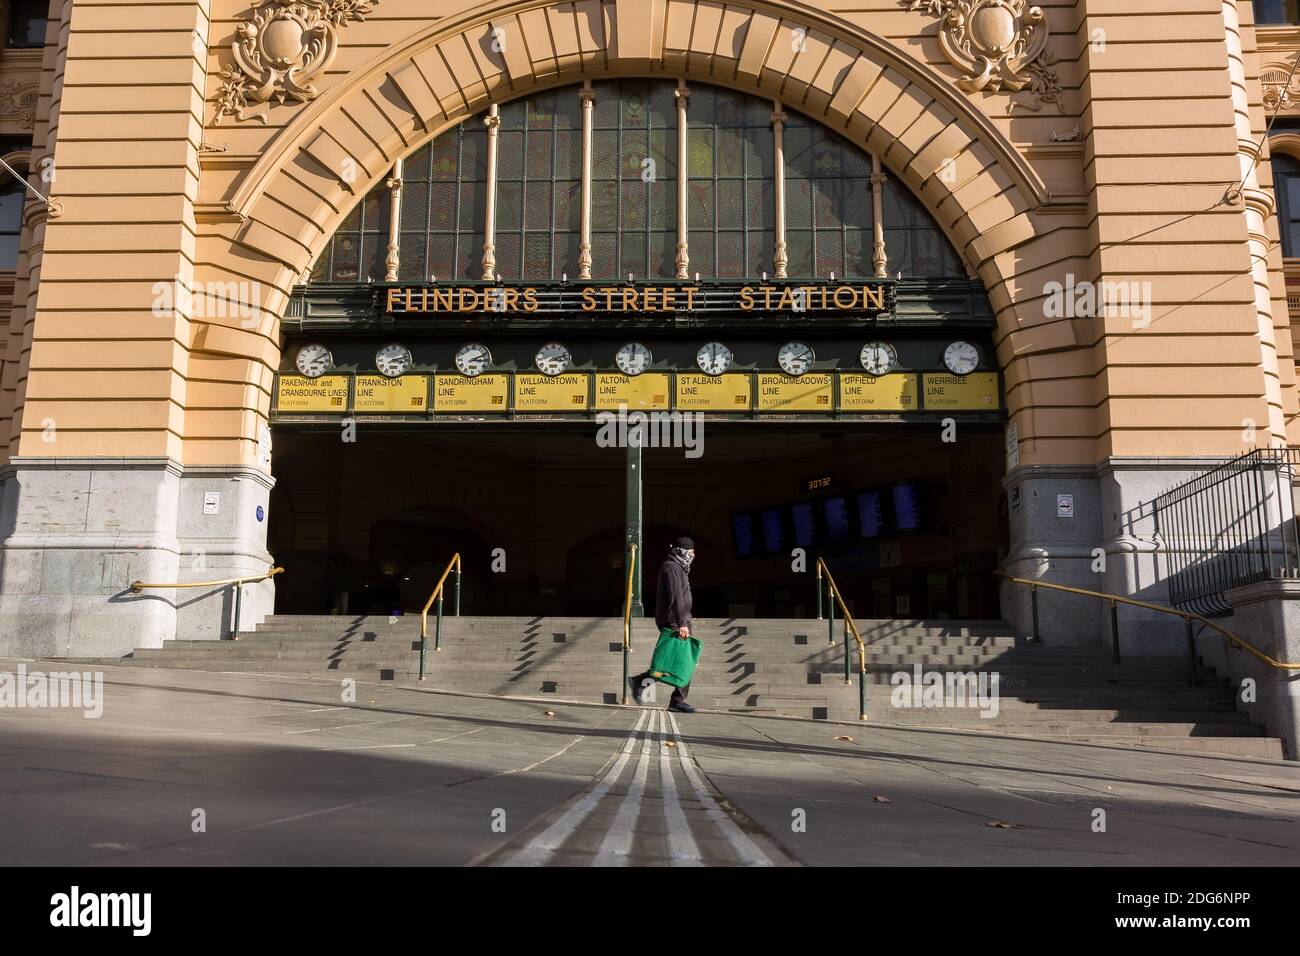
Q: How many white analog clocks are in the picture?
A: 9